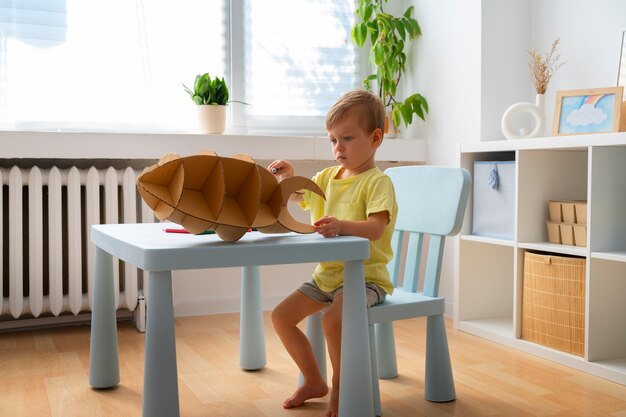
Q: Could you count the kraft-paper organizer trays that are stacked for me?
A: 2